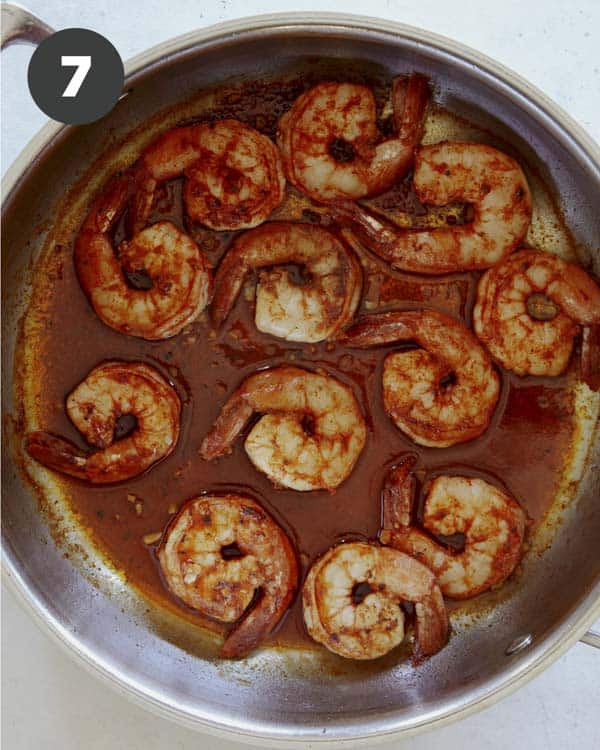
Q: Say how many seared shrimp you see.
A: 12